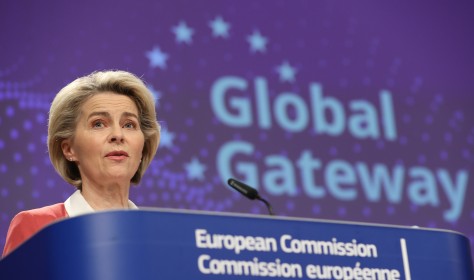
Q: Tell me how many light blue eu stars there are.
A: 8